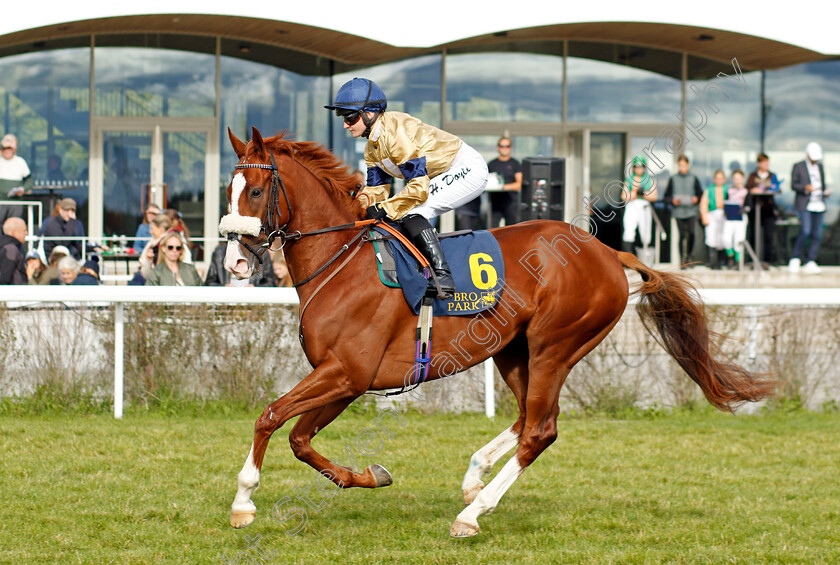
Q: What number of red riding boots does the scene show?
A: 0